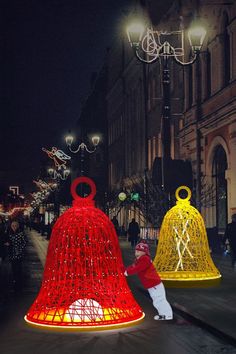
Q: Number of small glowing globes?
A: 2